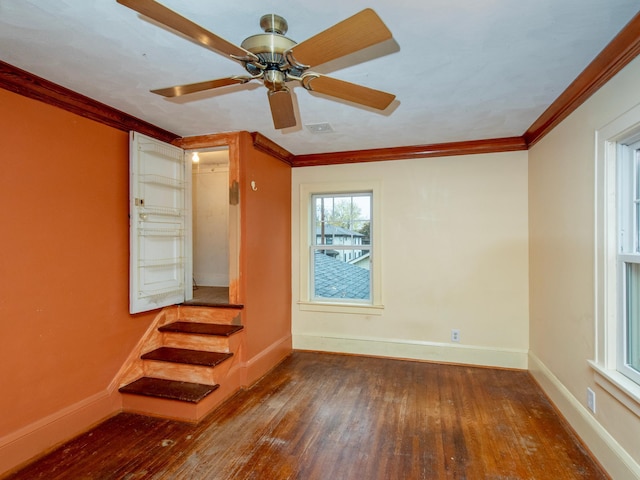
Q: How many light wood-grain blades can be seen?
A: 5